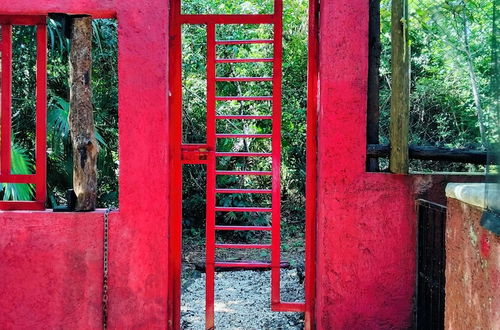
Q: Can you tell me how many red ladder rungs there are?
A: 13